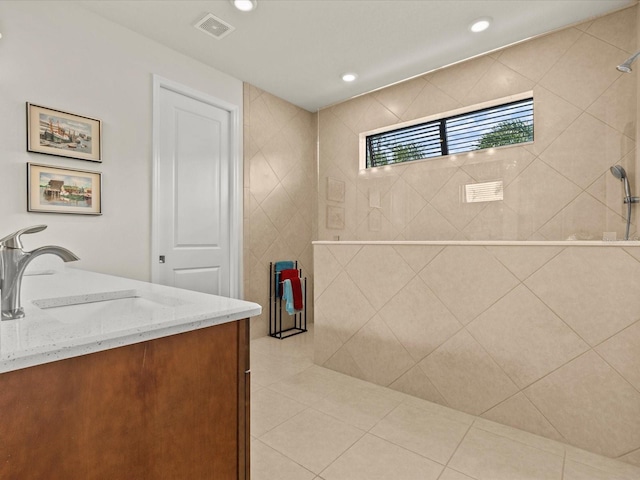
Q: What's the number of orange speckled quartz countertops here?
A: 0